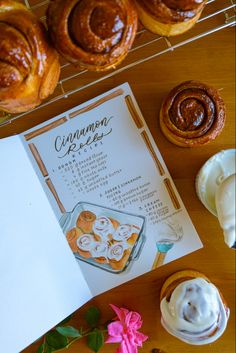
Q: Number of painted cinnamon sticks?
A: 7